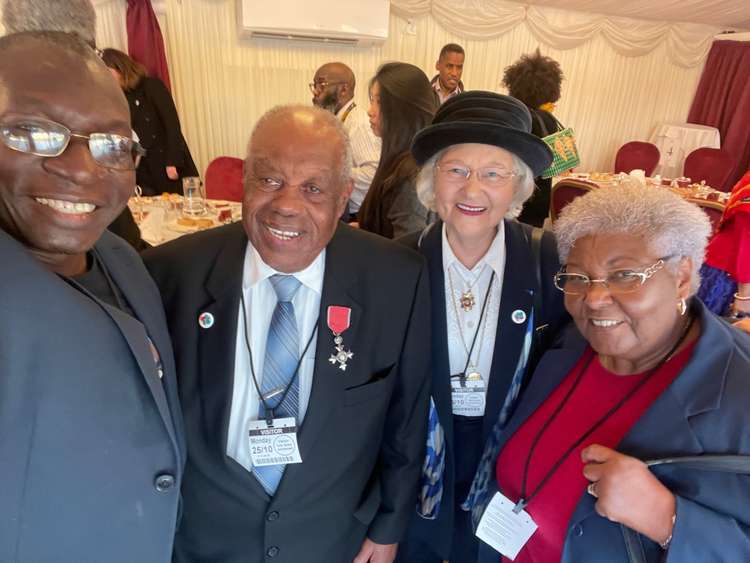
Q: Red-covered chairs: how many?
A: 5